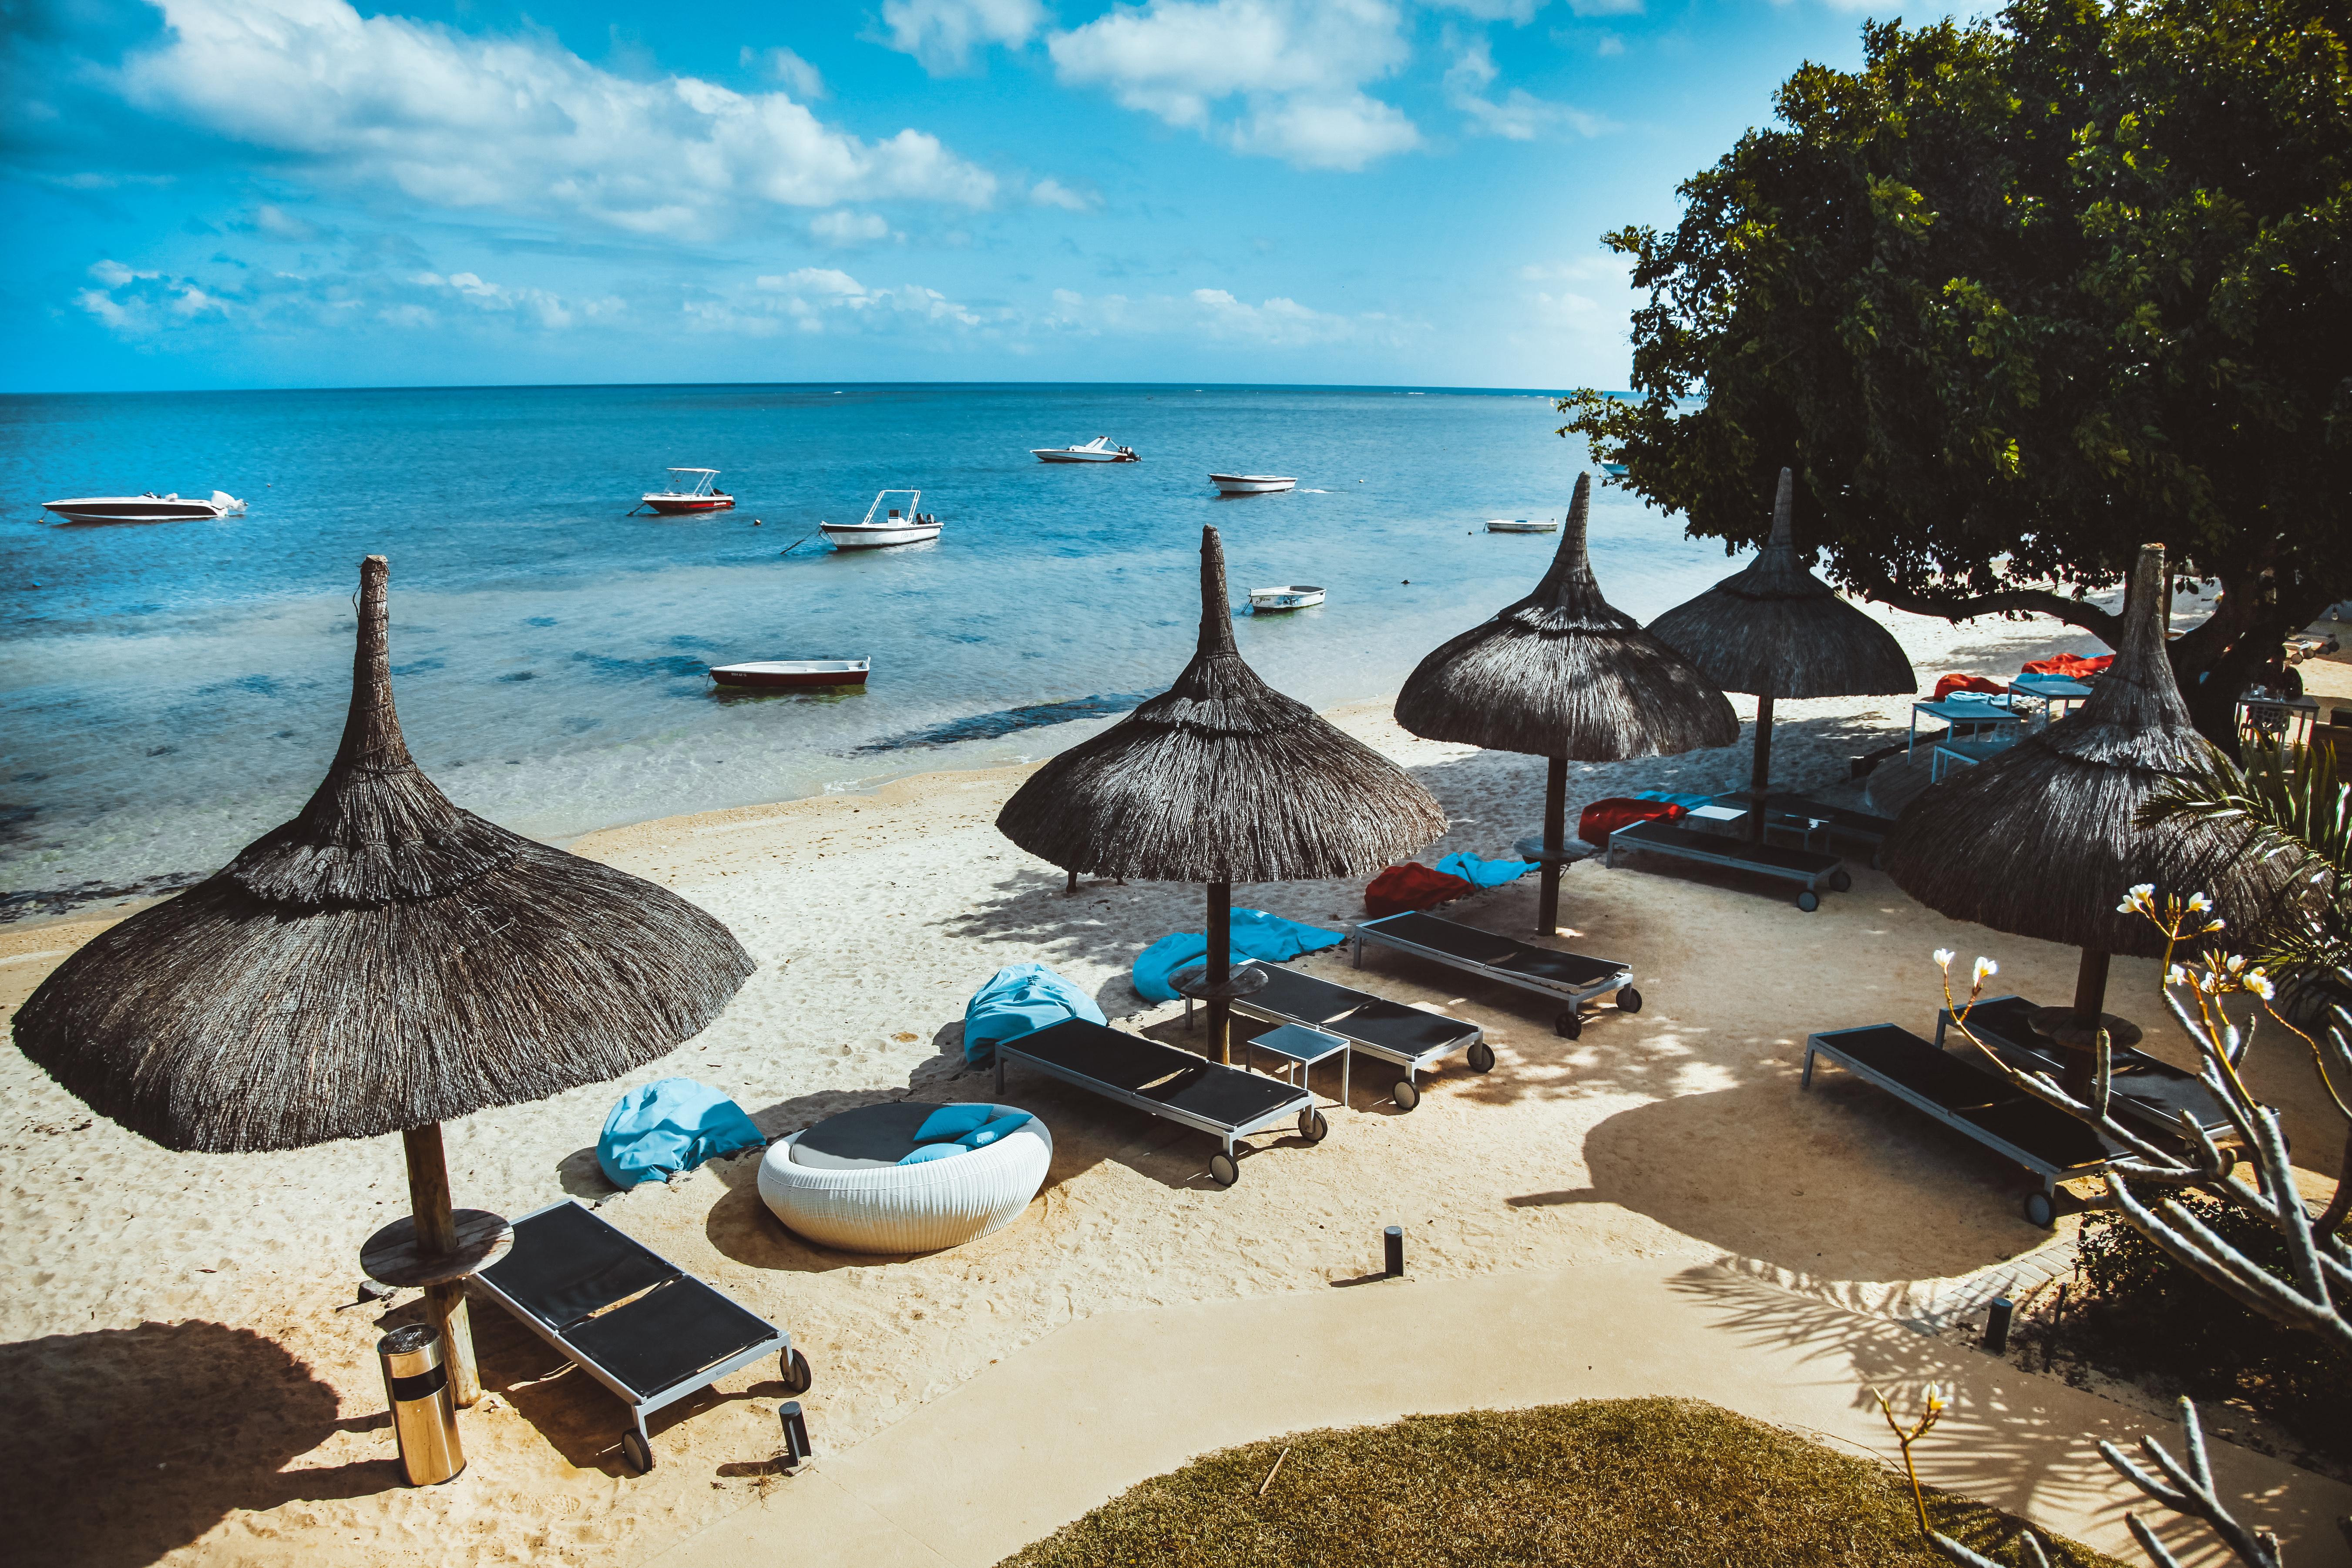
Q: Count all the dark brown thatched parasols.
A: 5